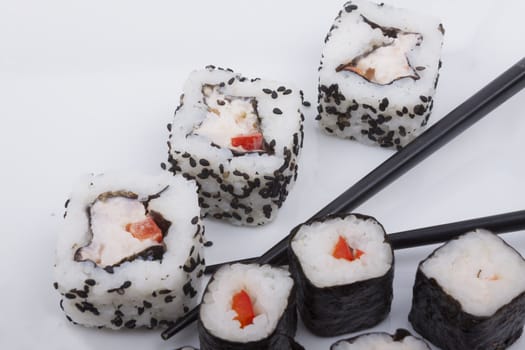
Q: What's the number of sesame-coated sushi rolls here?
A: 3